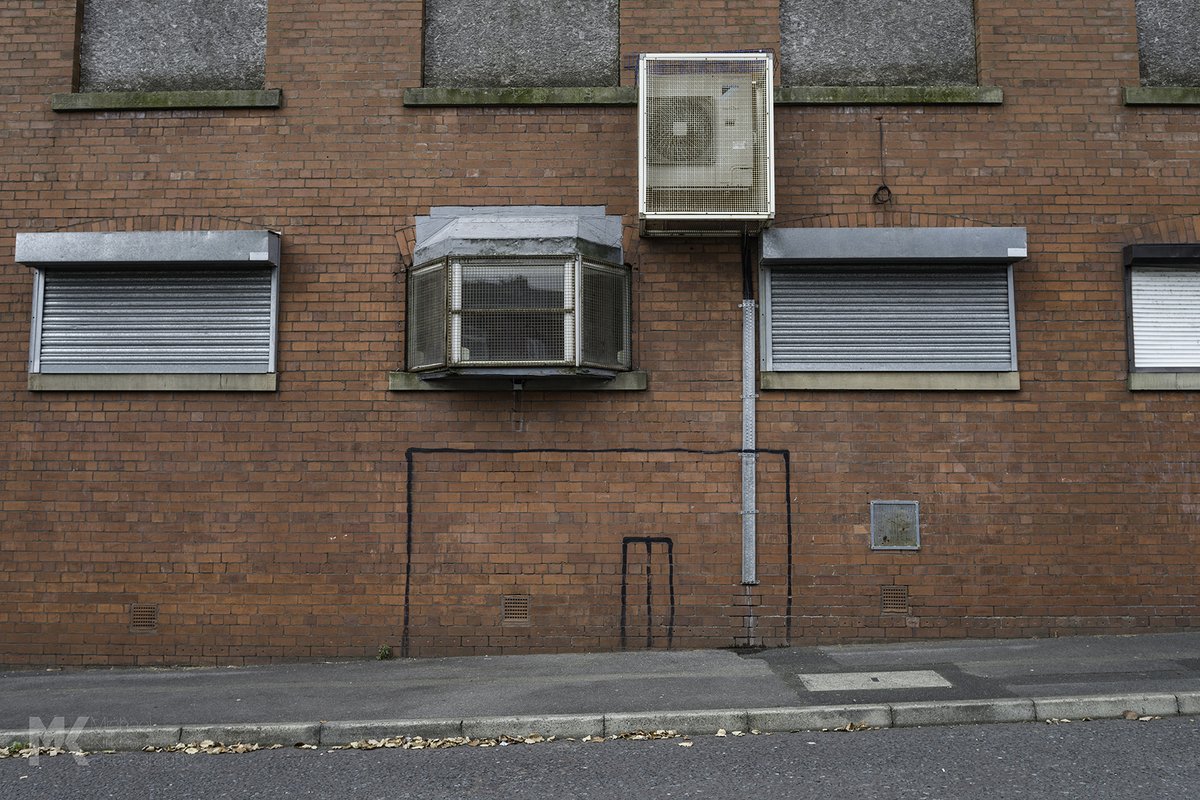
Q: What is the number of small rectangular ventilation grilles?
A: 3